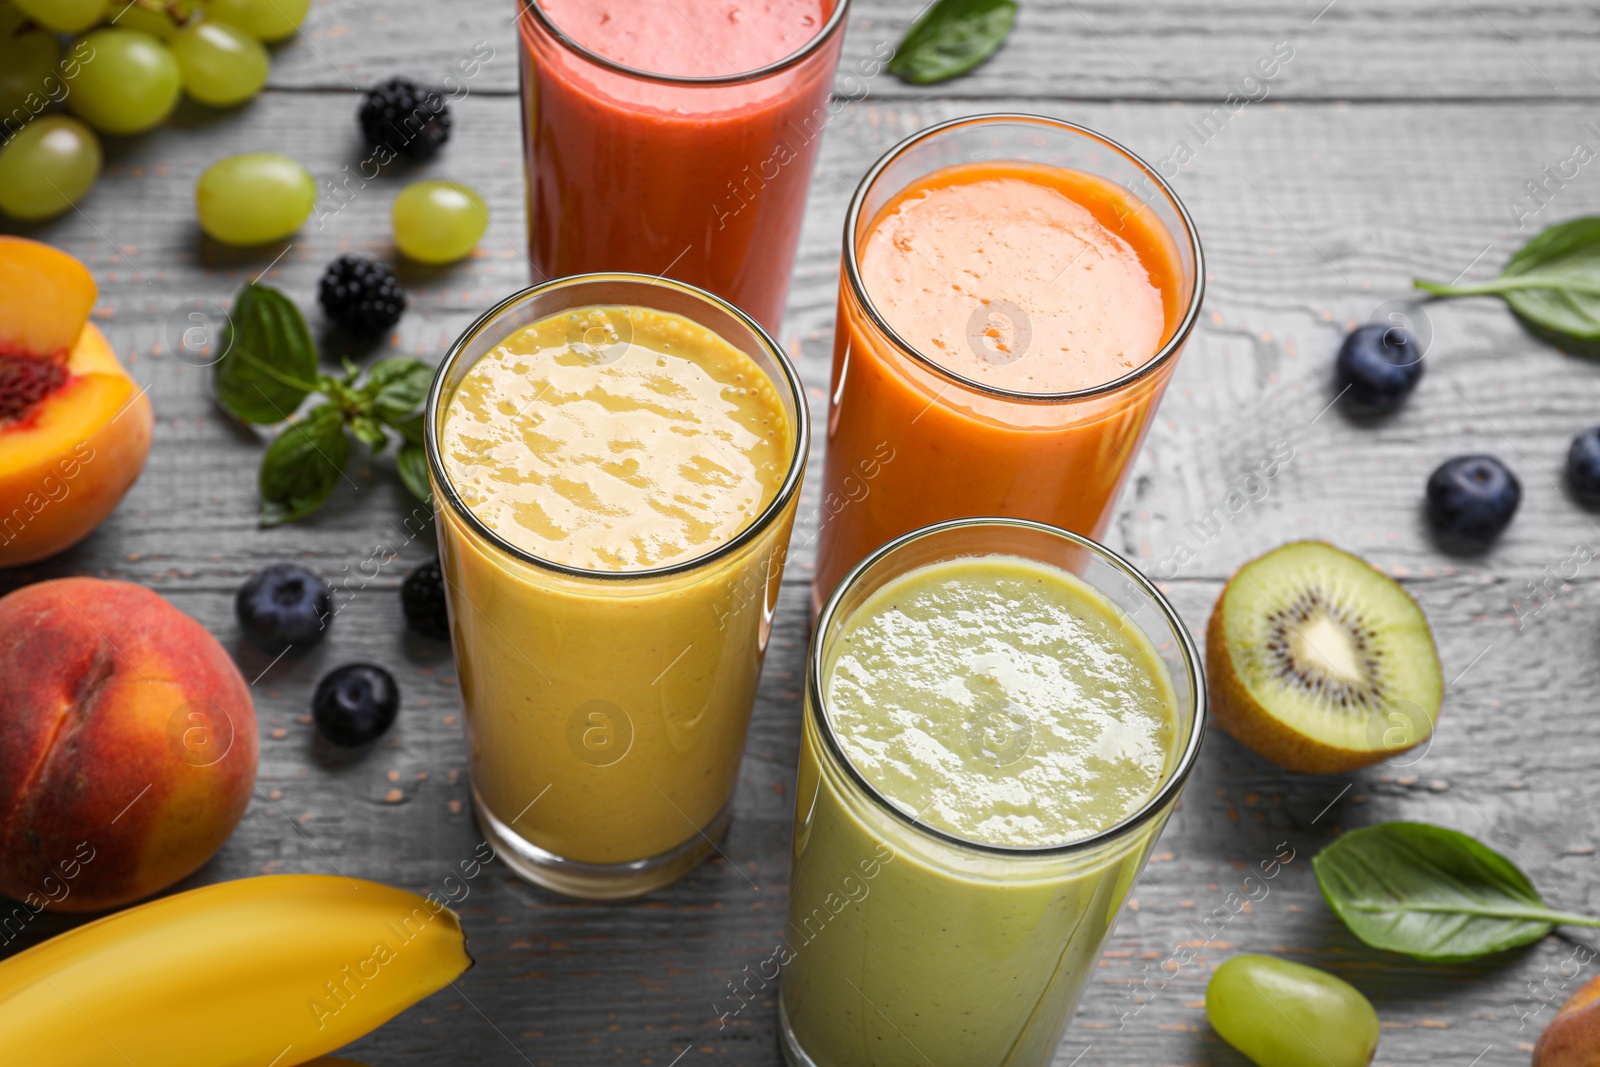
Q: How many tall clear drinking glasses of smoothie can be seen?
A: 4